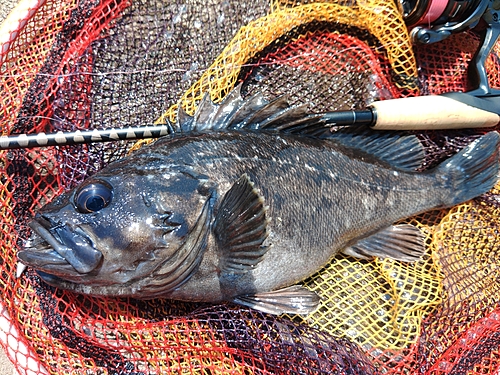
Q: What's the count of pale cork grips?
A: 1